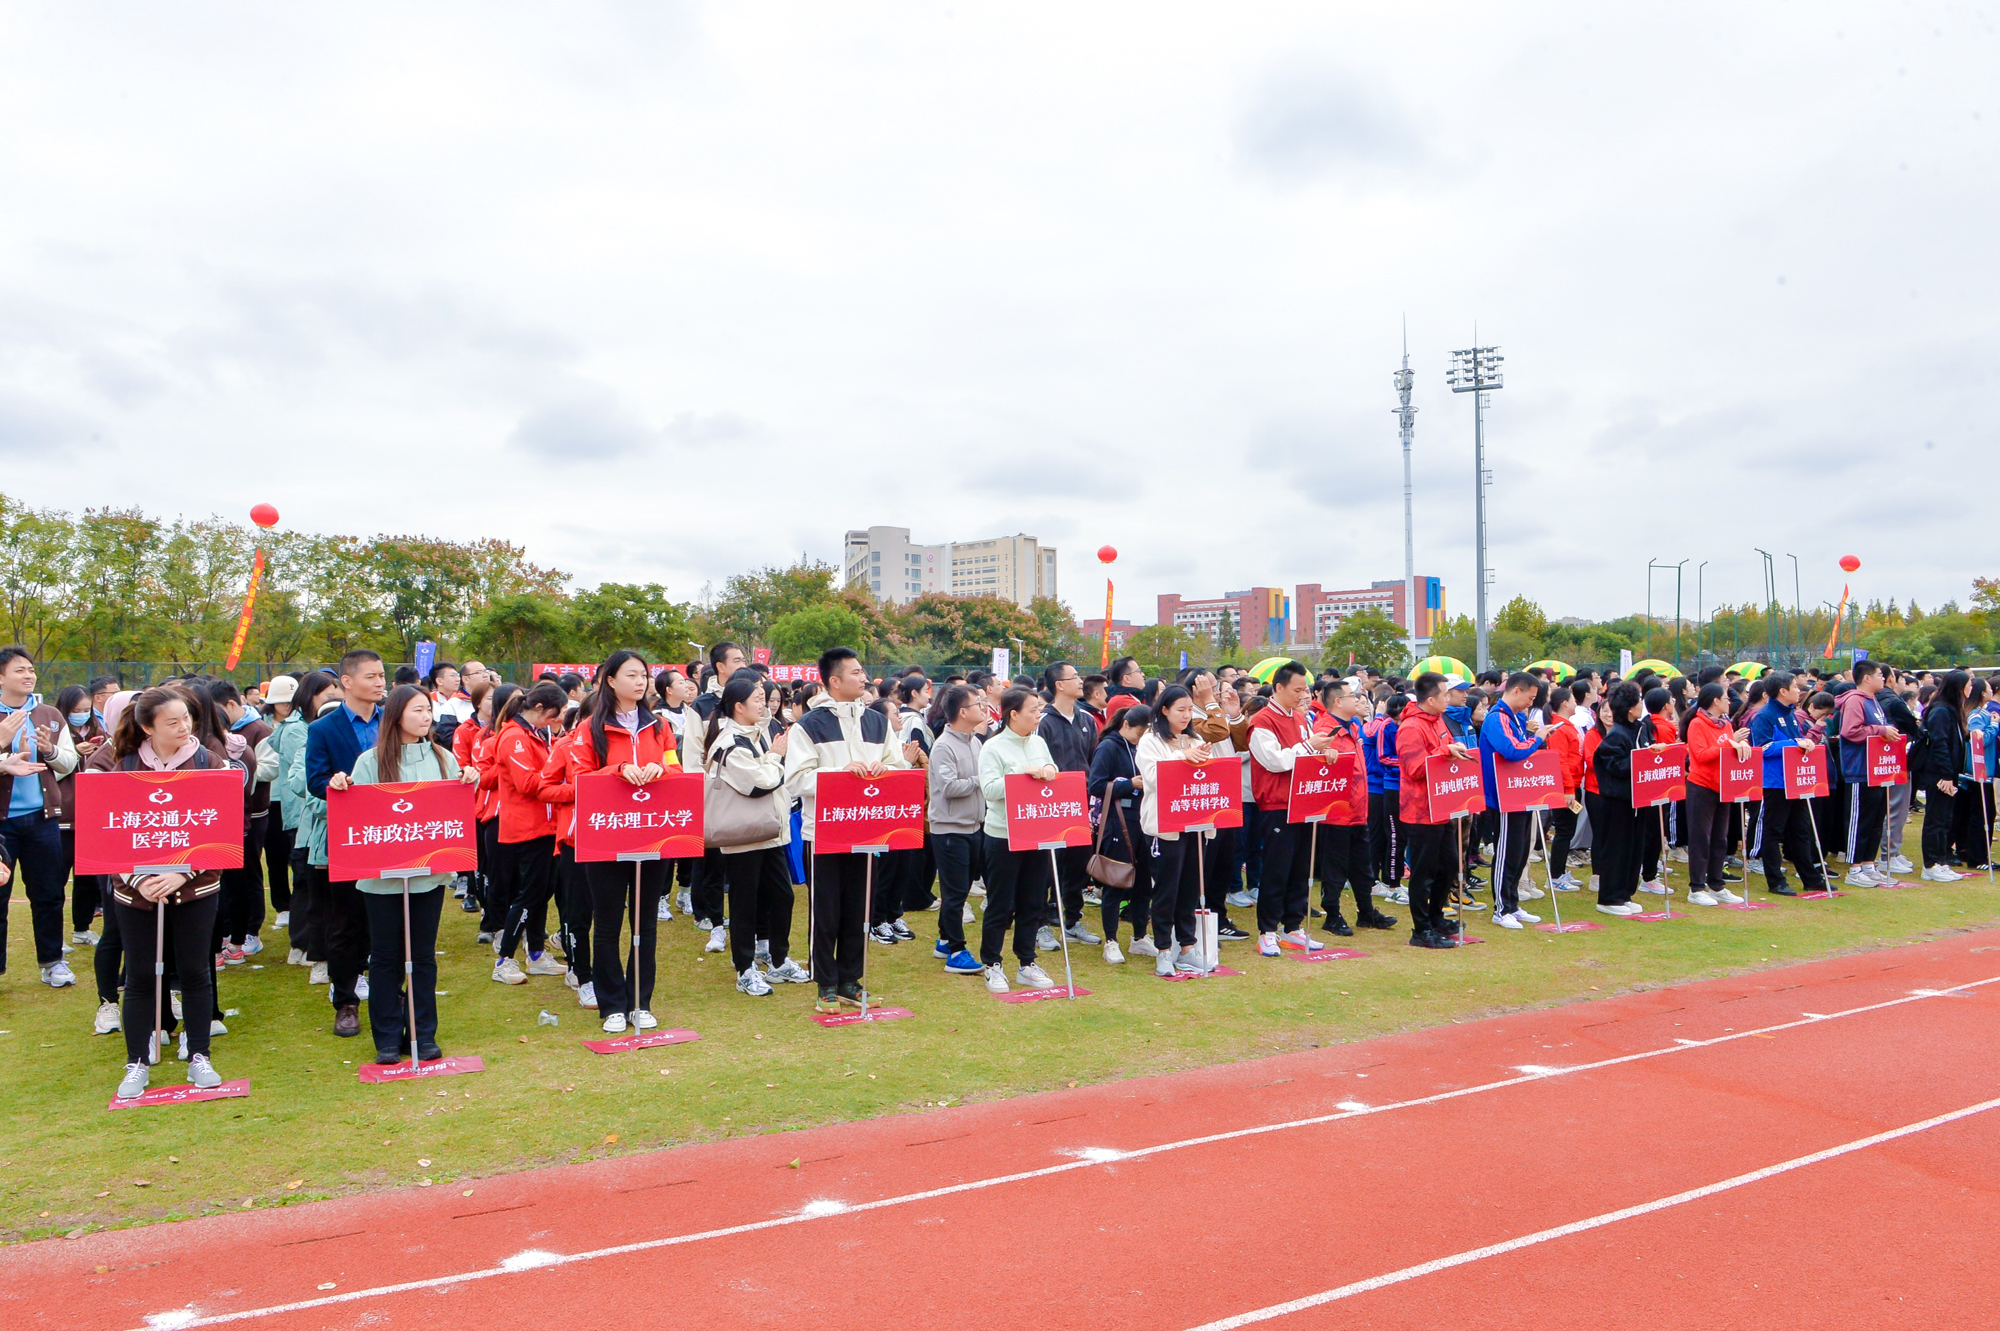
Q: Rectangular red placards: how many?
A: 14